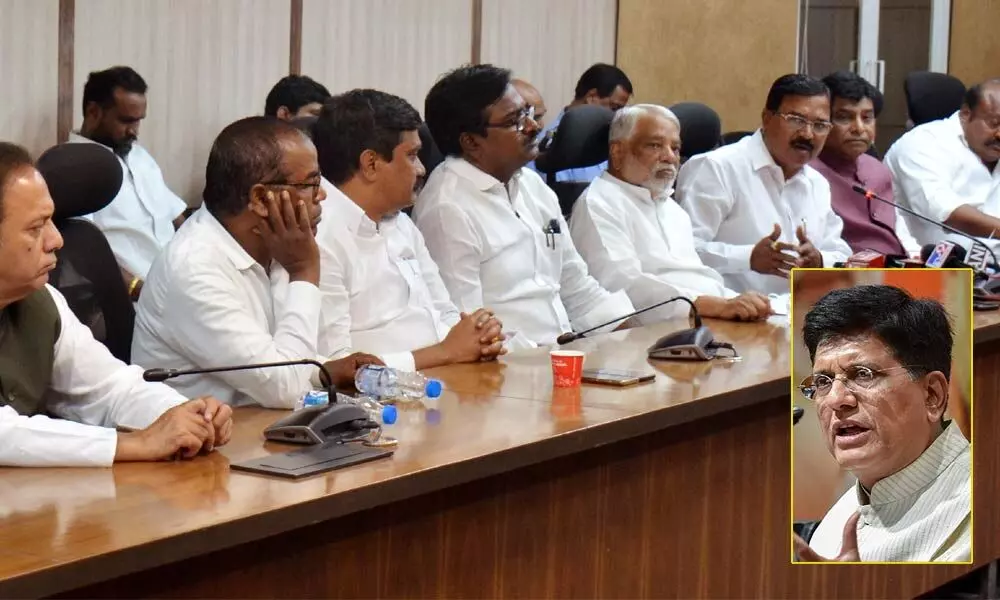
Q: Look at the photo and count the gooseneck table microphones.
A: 3